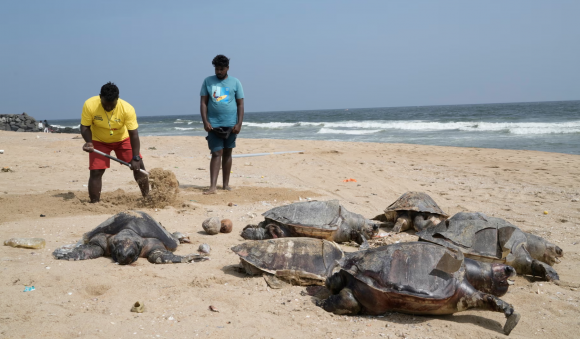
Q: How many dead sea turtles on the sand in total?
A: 6